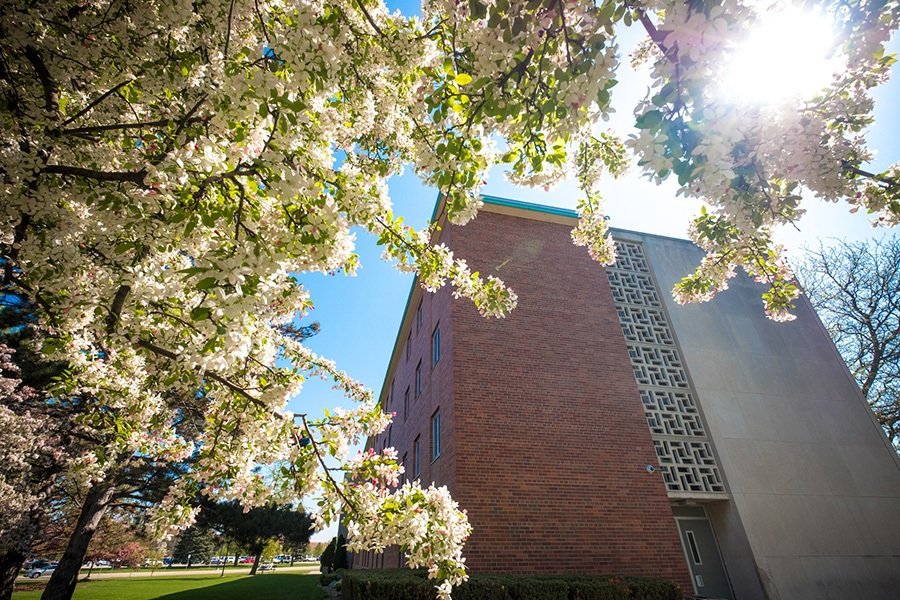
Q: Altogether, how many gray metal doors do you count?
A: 1